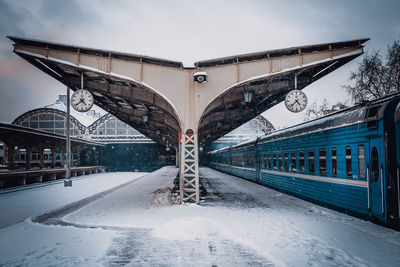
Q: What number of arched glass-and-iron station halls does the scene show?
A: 3